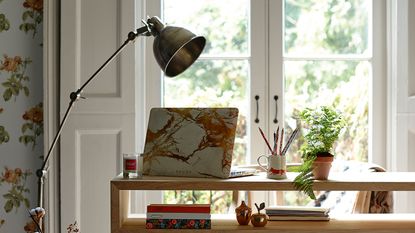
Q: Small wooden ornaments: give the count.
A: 2